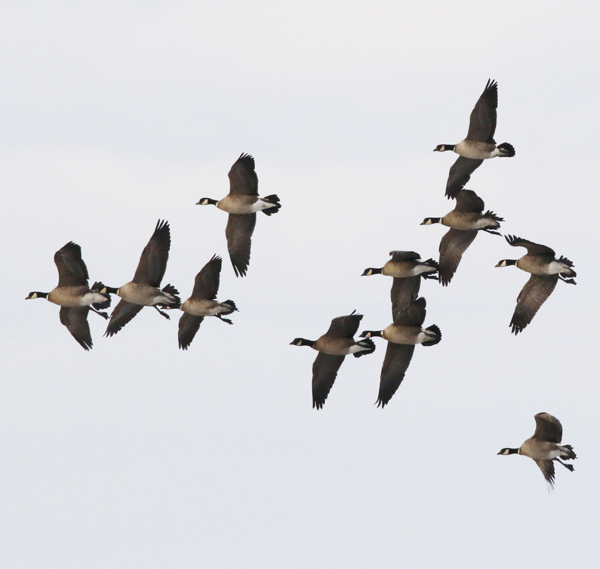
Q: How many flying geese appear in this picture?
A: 11